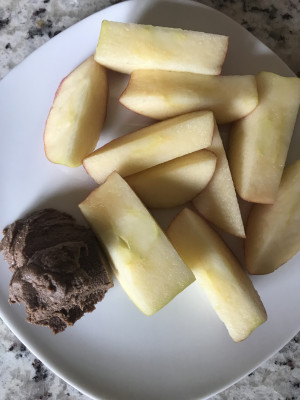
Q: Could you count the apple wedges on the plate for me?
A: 10